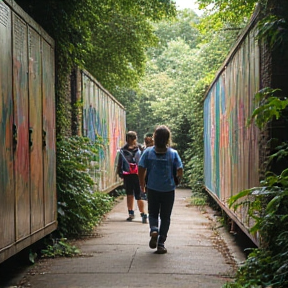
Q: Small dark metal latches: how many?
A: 3